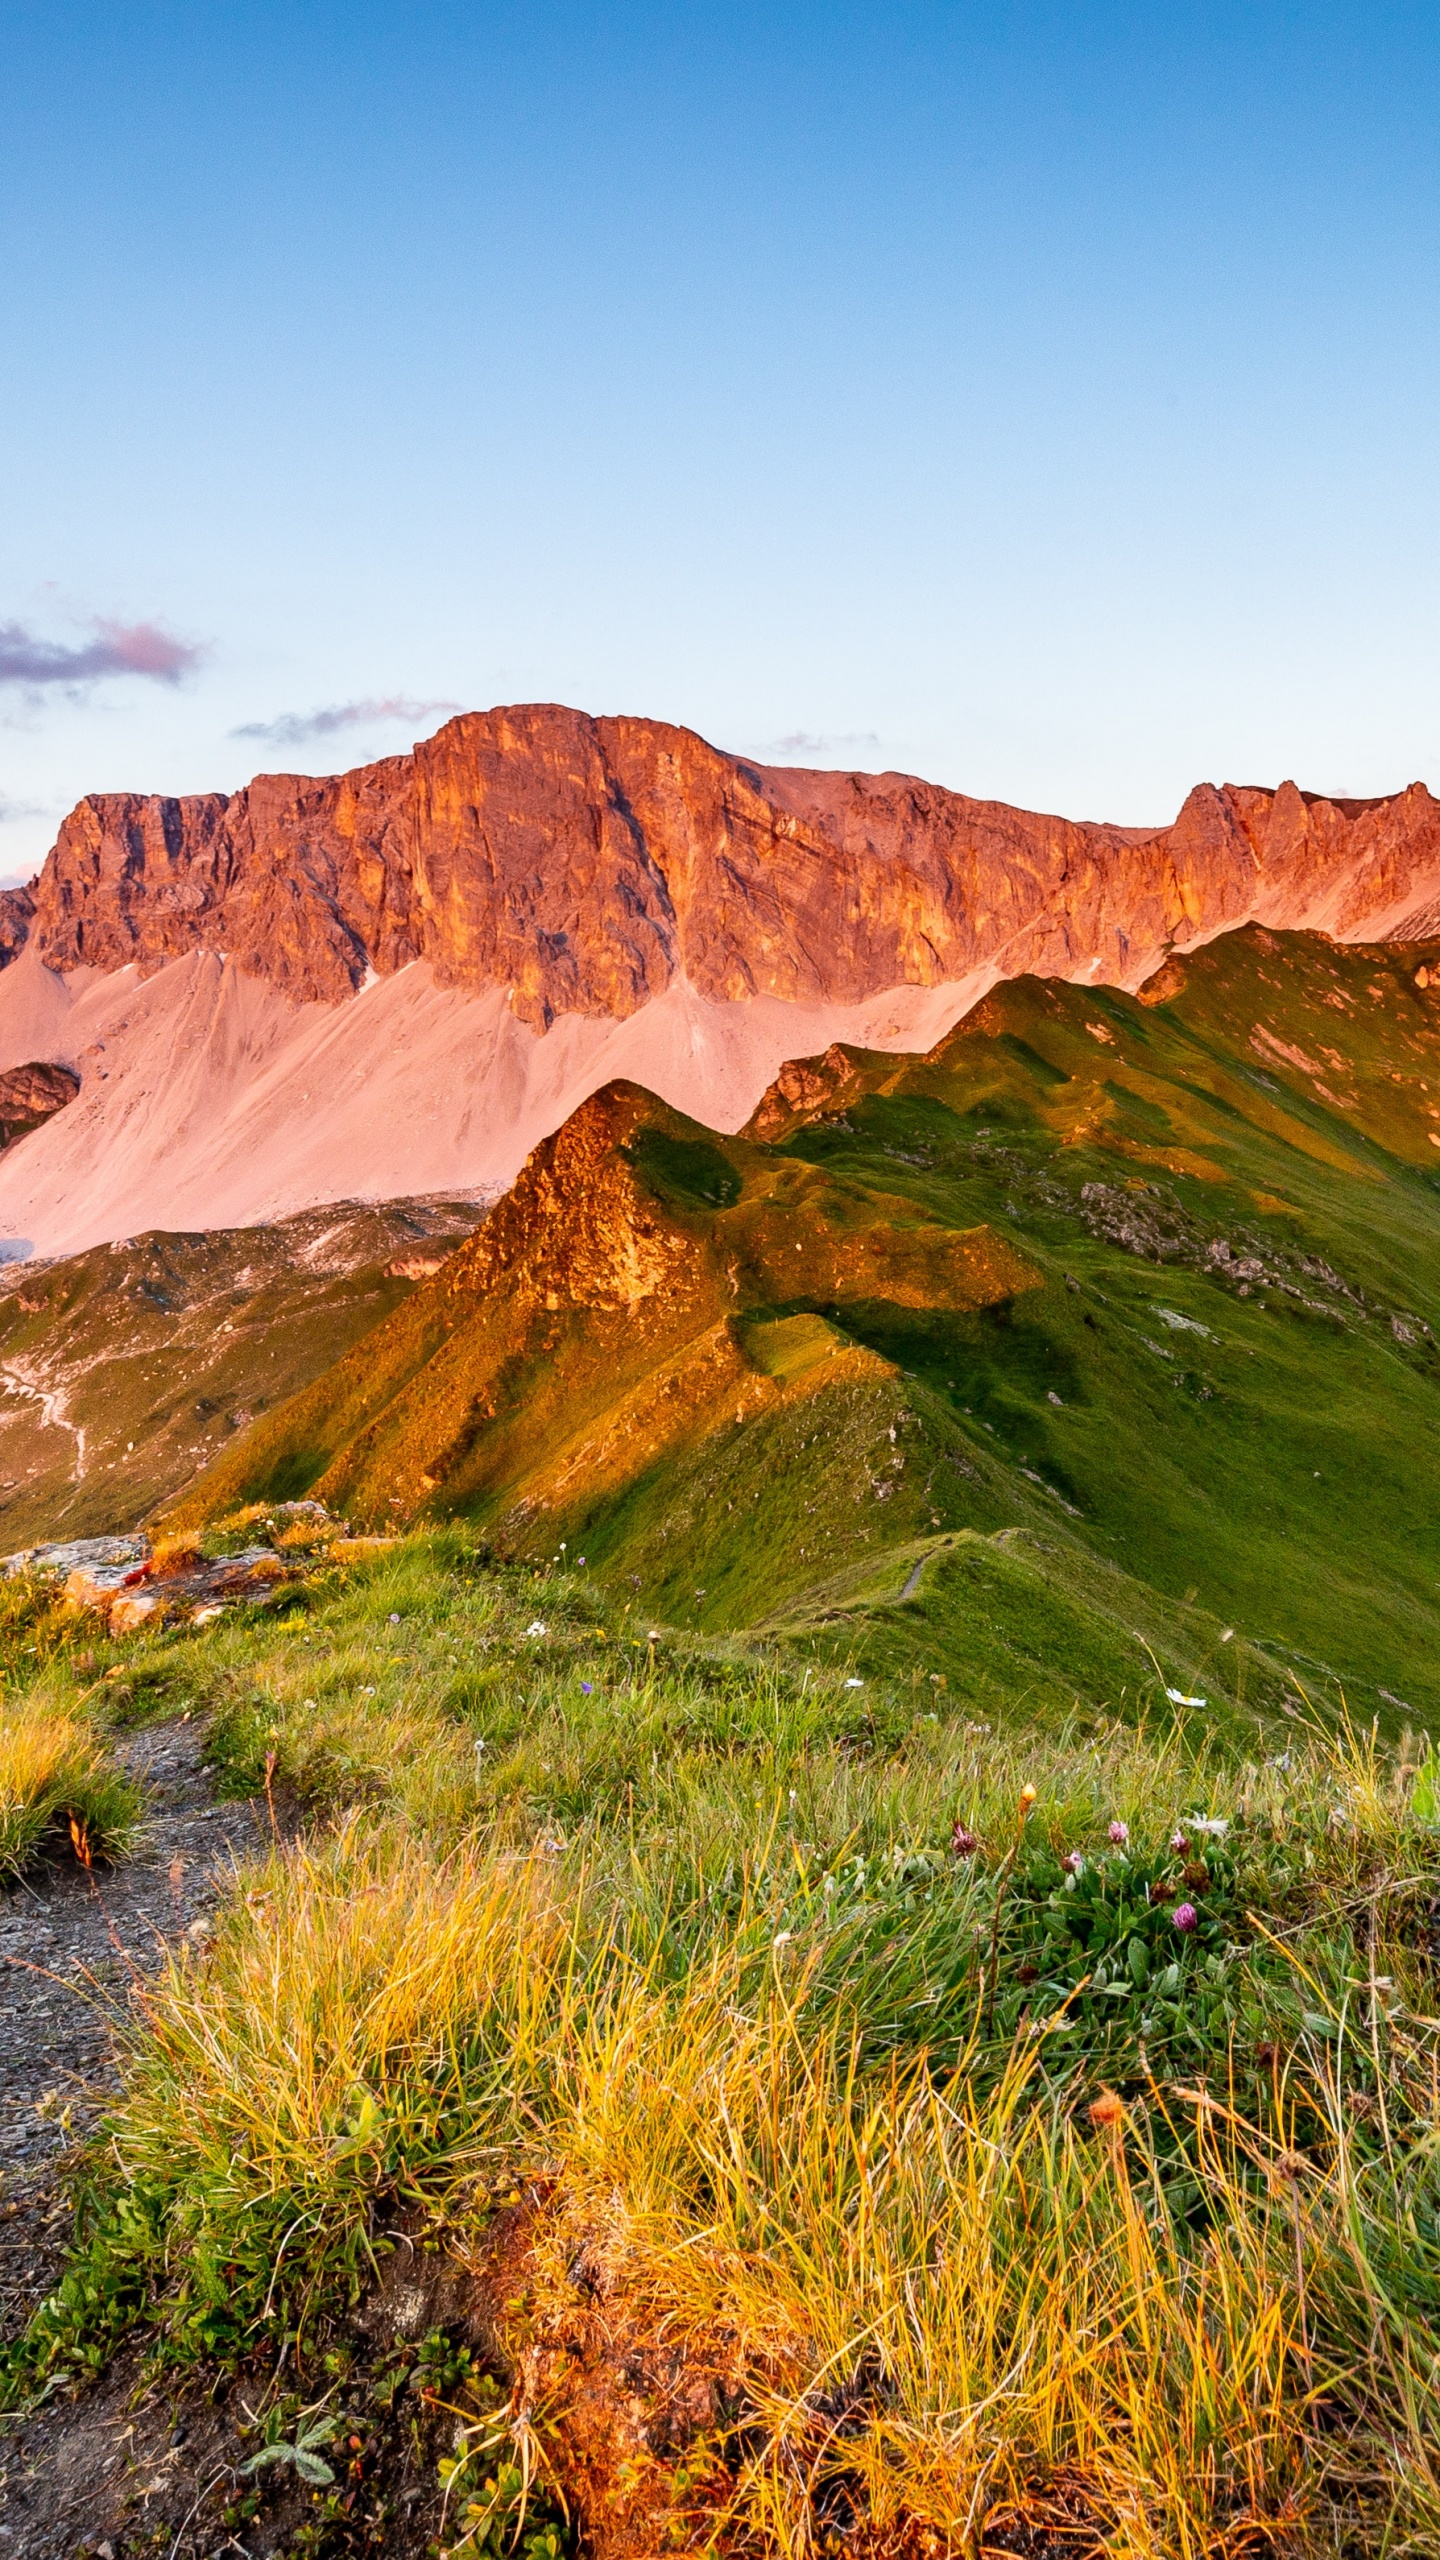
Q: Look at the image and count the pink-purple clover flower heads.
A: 5